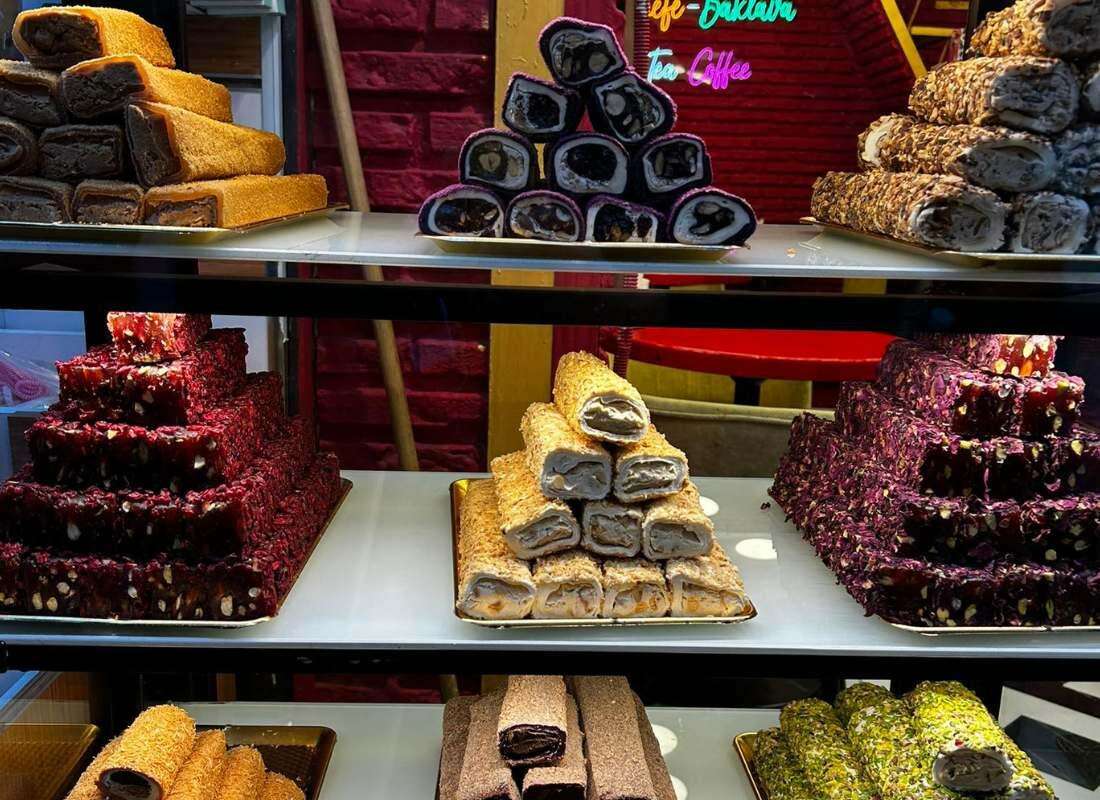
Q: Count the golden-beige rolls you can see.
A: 10